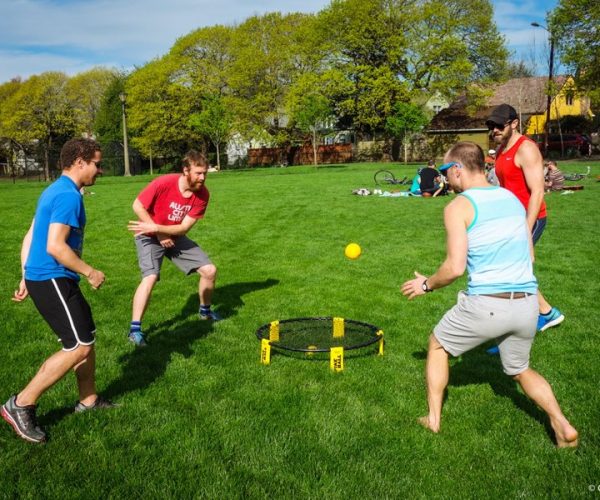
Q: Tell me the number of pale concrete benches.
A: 0